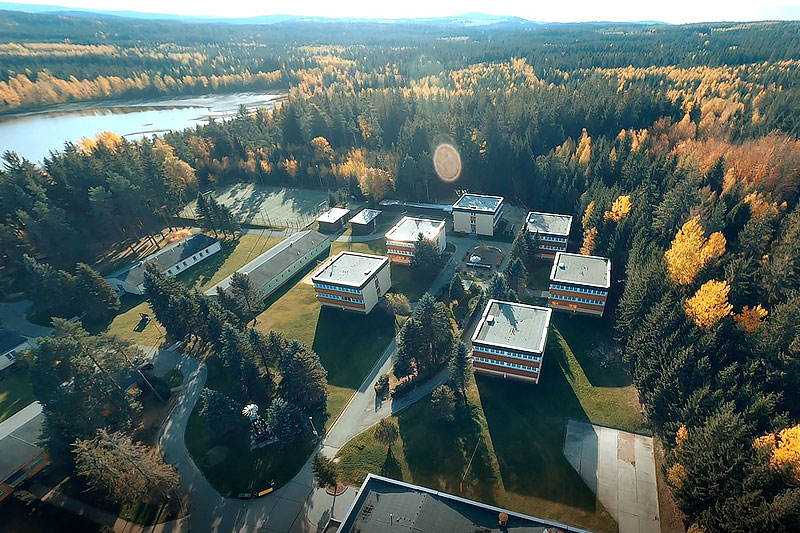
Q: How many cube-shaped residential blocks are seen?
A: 6